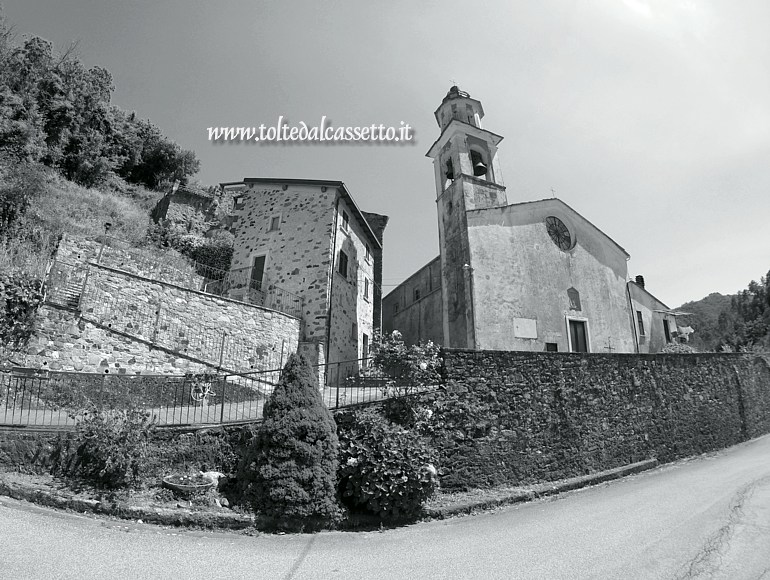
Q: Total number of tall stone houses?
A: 1